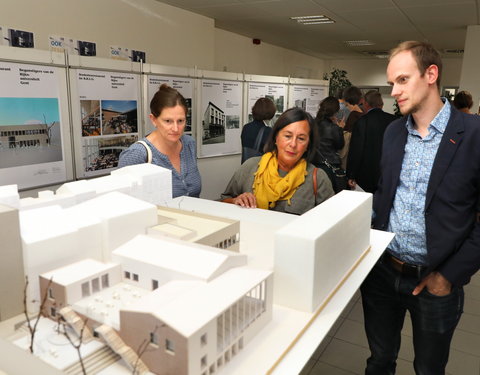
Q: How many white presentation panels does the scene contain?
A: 6